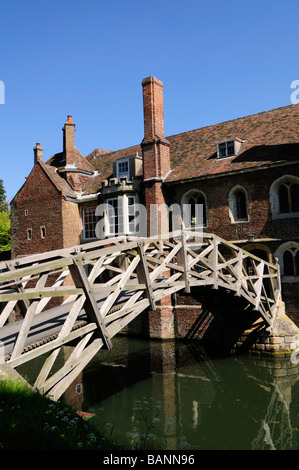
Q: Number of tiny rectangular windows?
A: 3